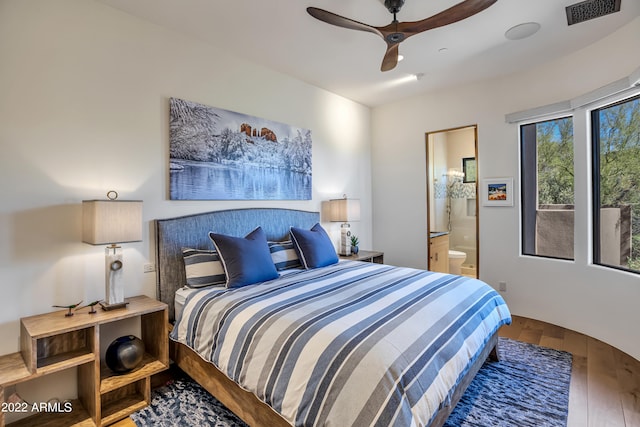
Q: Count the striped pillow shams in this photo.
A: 2